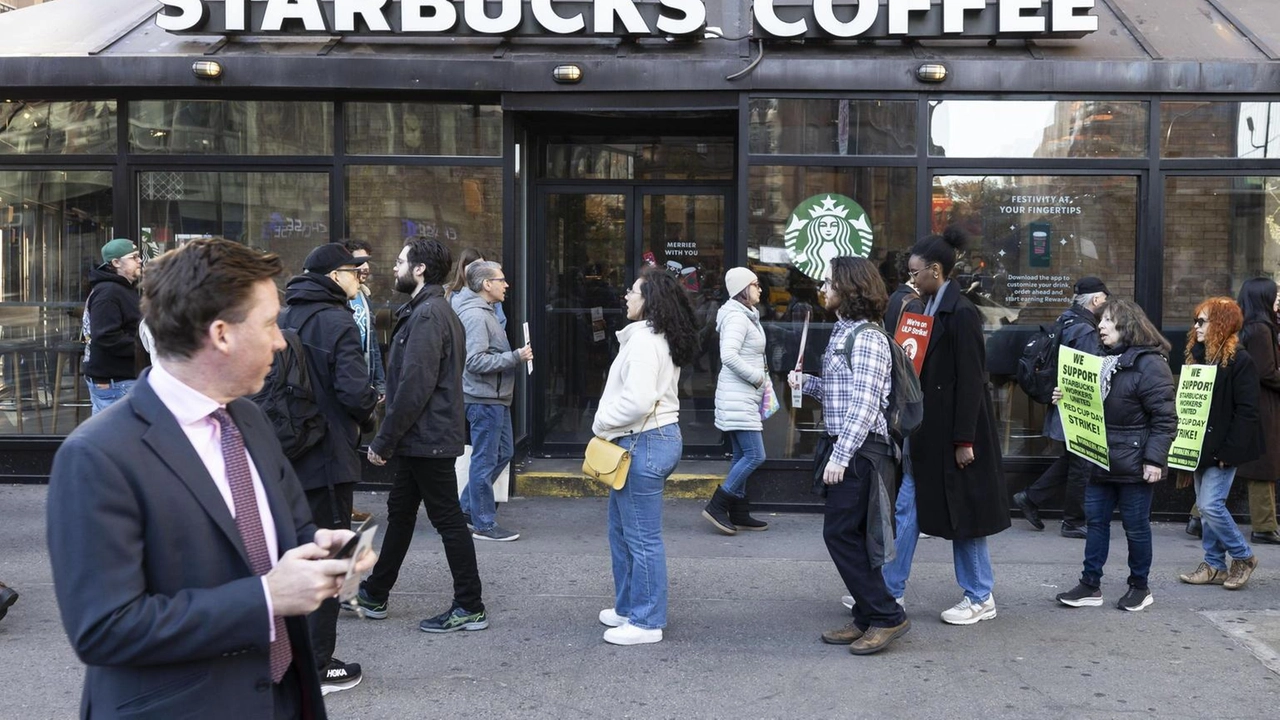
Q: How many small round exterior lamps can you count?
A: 3